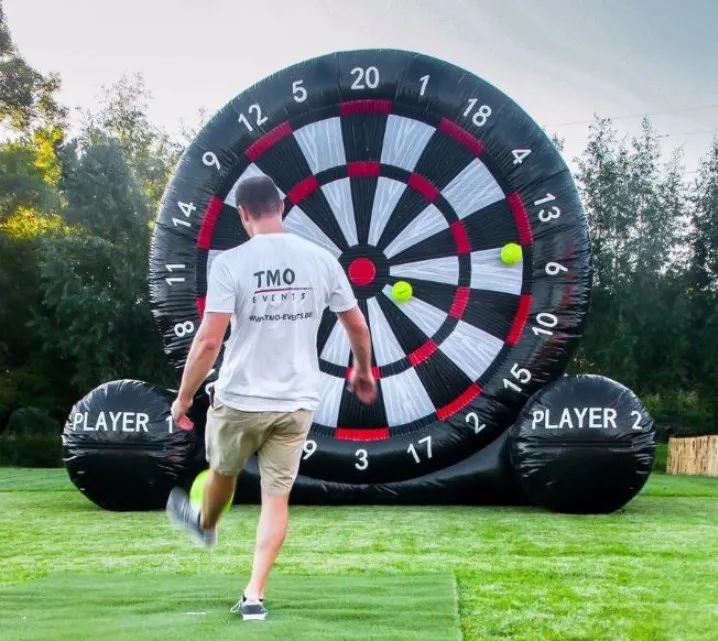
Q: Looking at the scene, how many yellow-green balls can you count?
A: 3